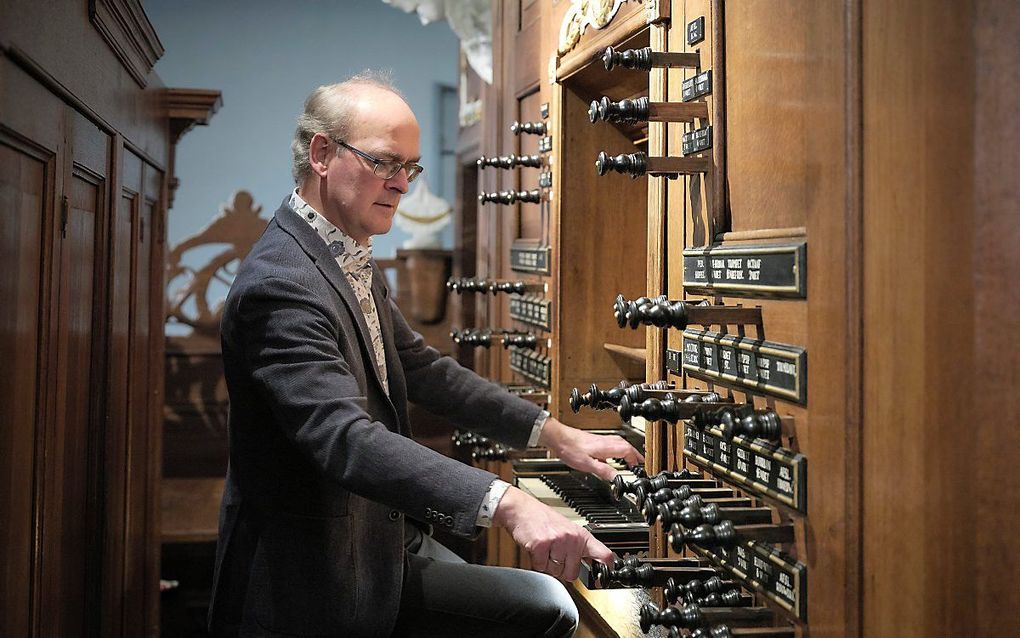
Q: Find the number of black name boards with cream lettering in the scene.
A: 14